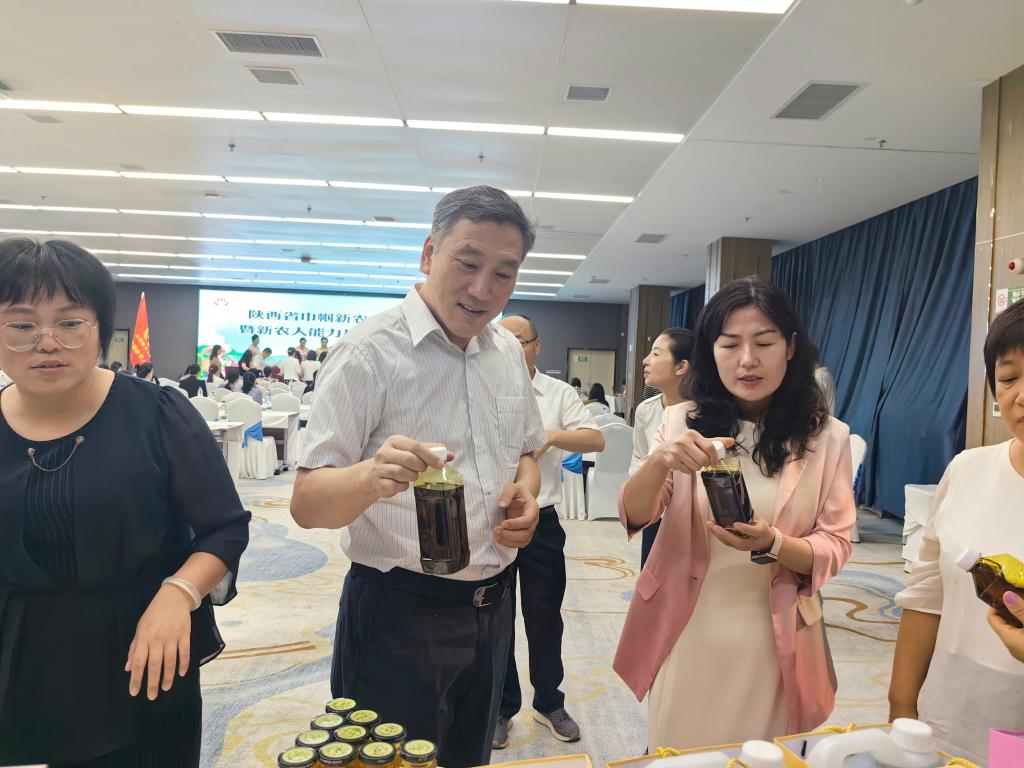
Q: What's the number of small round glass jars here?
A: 10